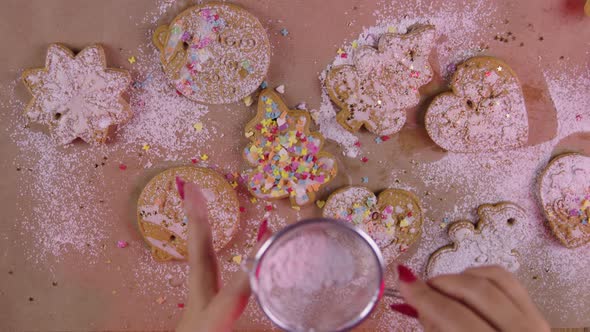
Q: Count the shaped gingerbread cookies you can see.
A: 9